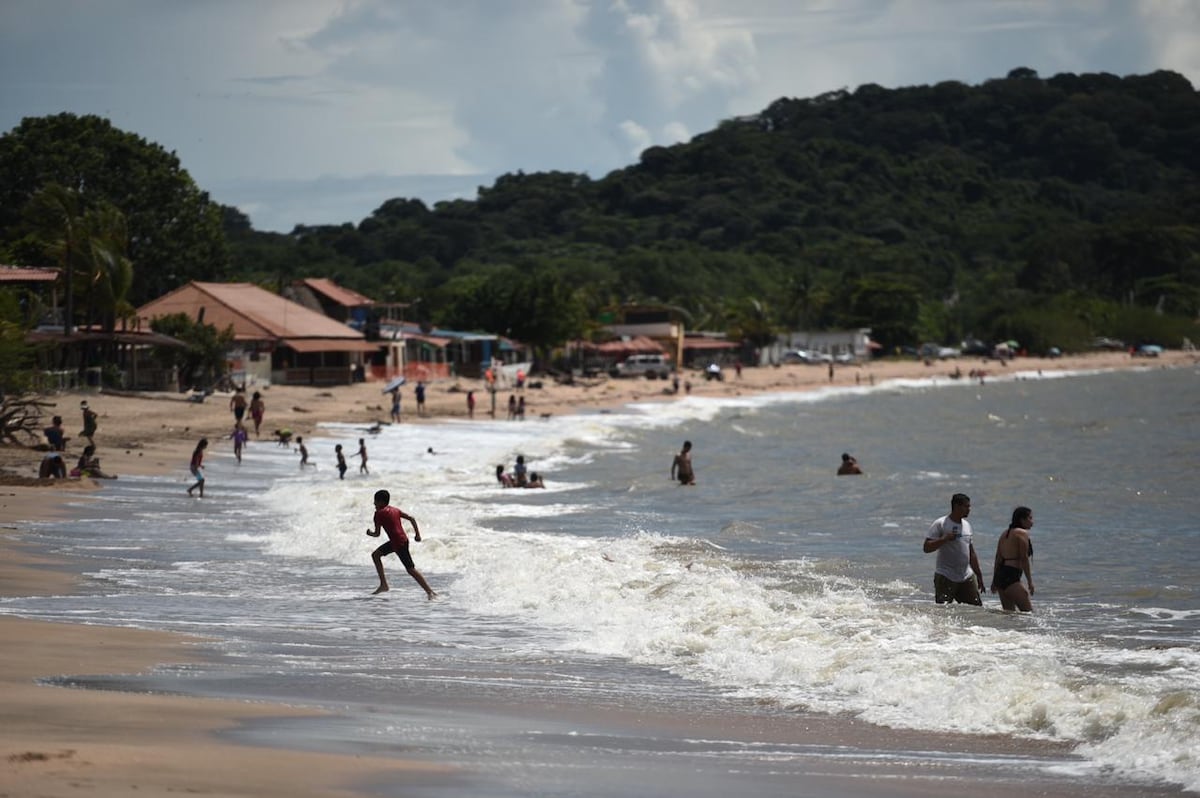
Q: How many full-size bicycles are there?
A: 0